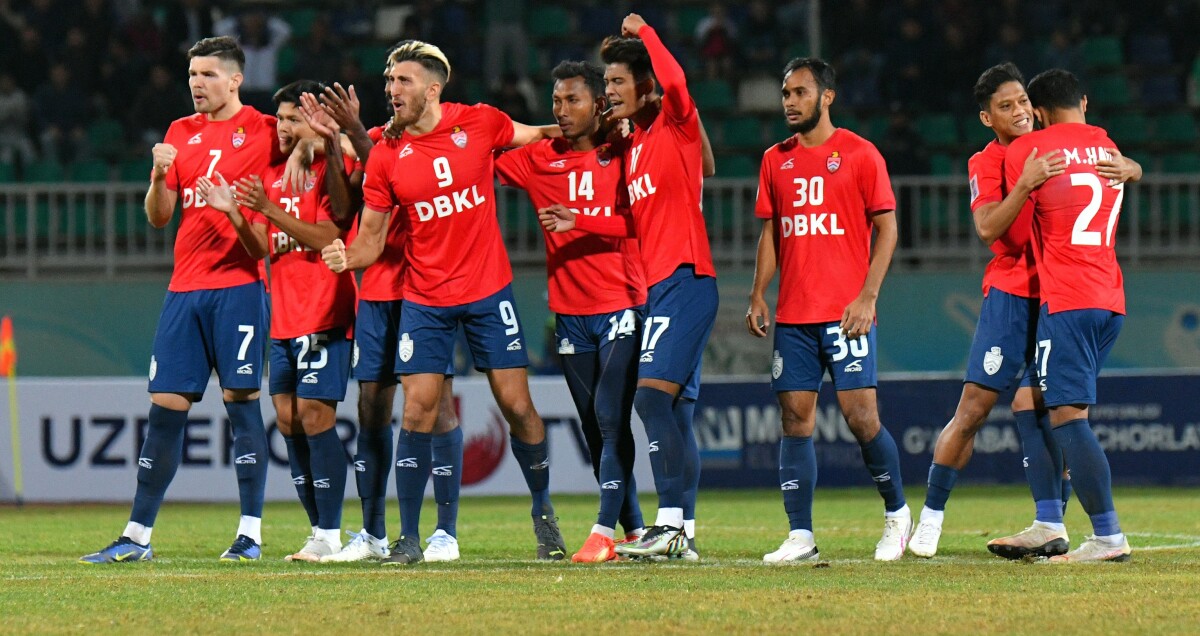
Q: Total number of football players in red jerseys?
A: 9